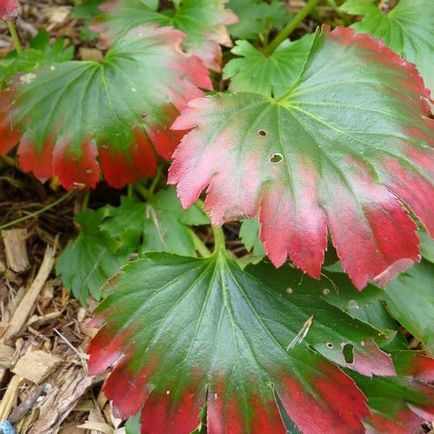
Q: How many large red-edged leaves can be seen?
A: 3